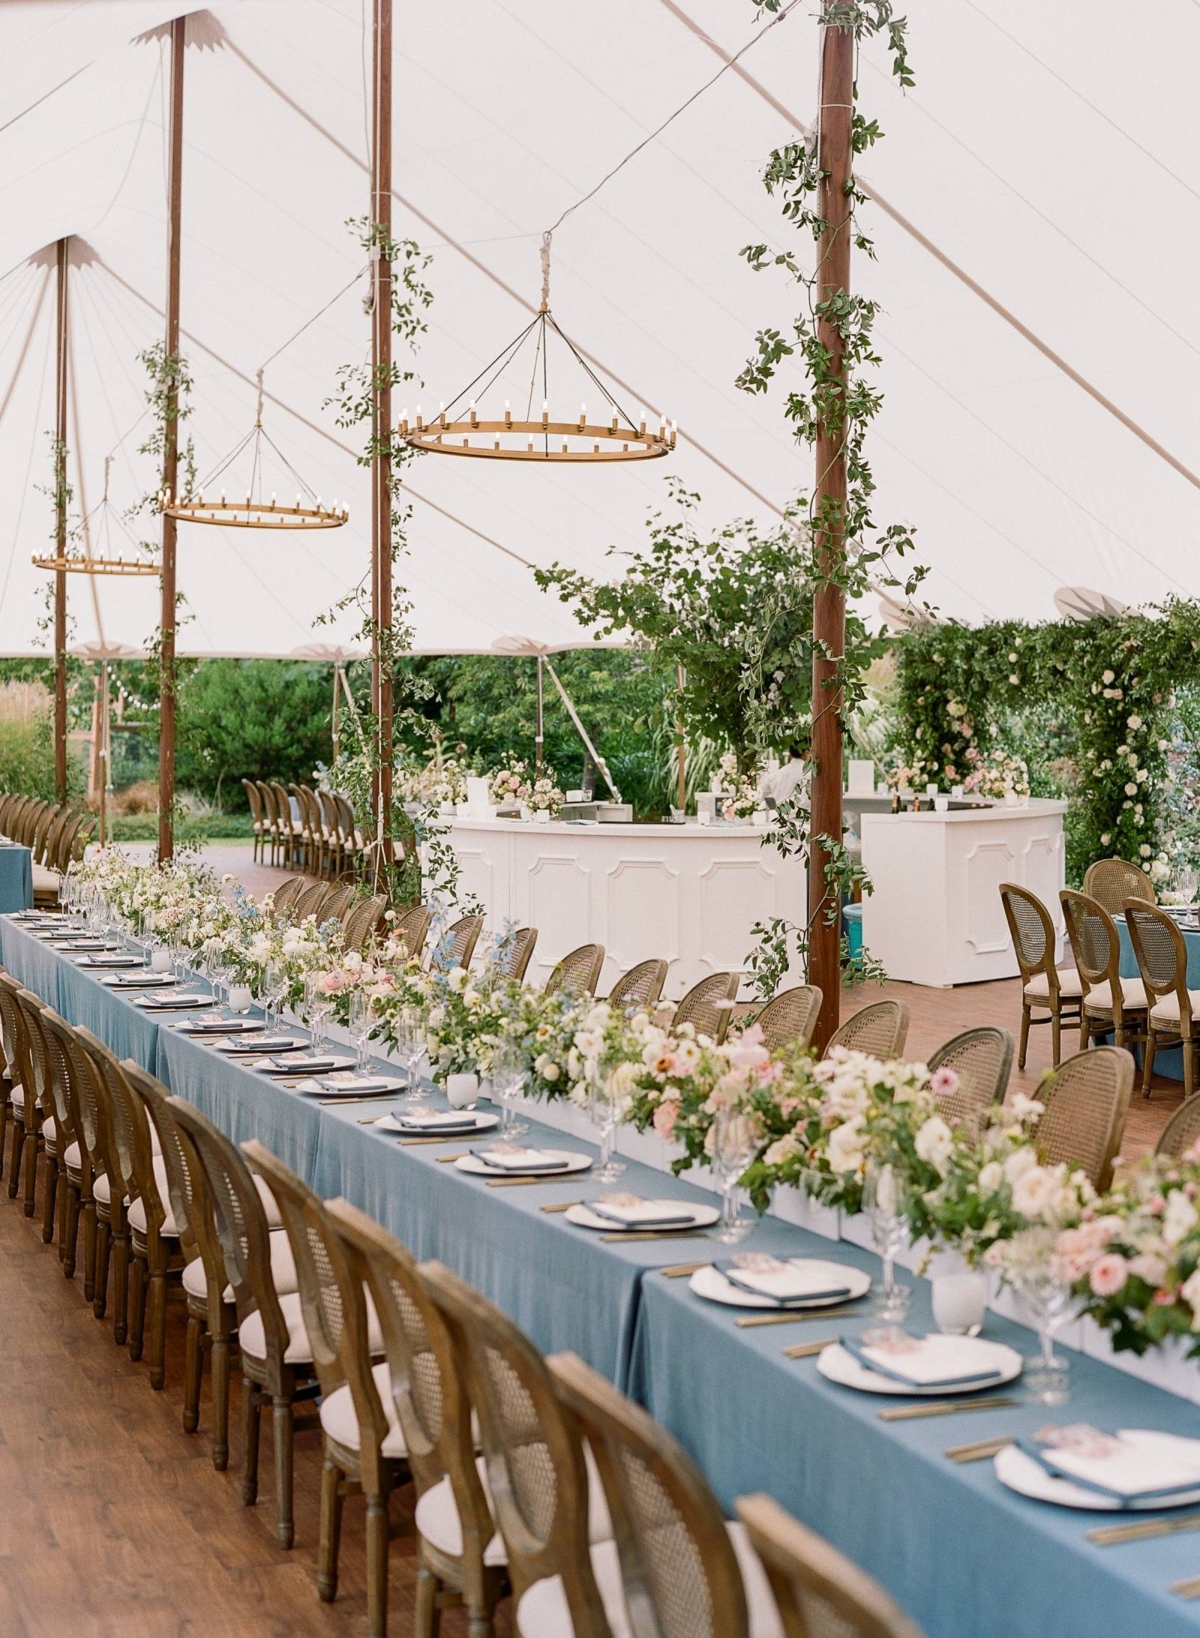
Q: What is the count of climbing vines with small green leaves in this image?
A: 4